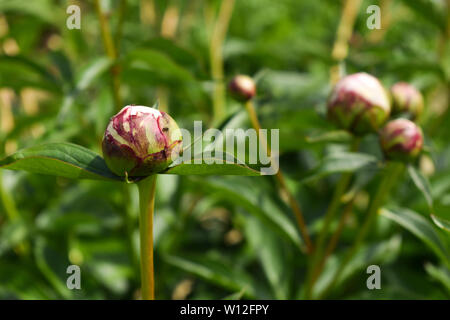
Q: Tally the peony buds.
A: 5